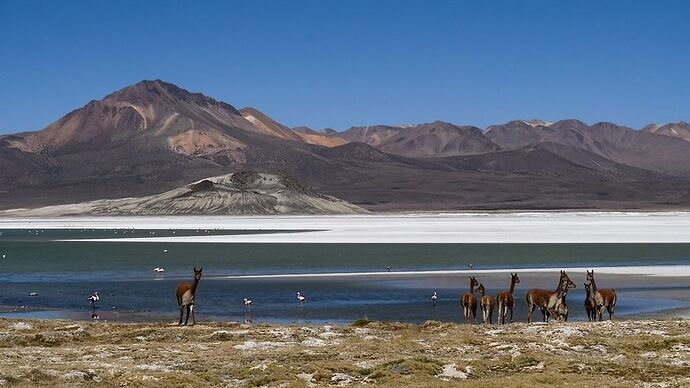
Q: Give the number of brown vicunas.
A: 8